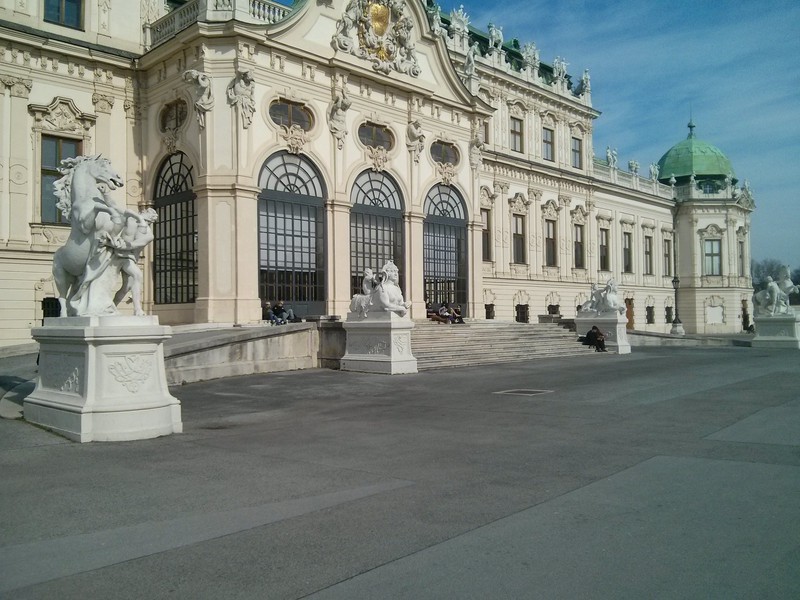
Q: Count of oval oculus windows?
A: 4